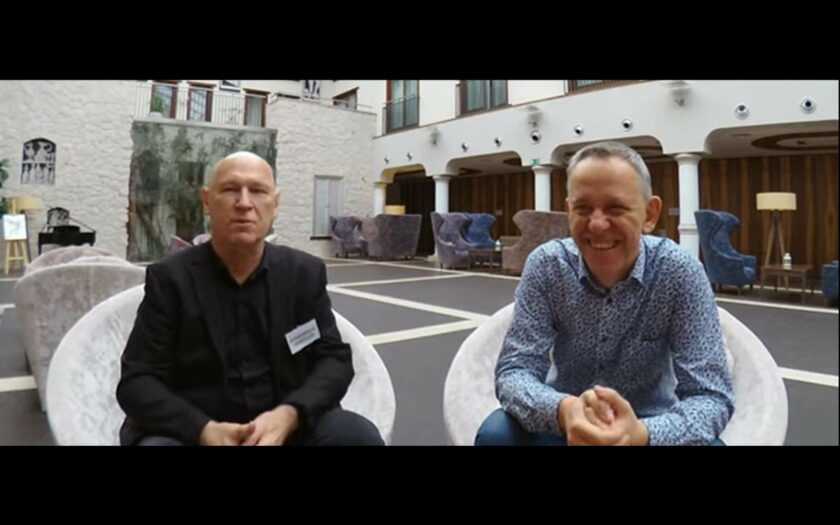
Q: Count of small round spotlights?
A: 9